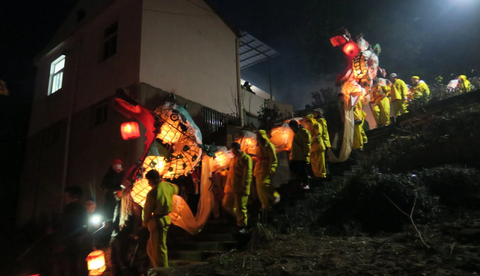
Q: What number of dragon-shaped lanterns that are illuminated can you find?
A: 2